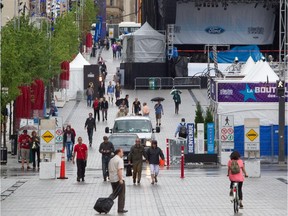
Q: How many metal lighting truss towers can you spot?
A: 2